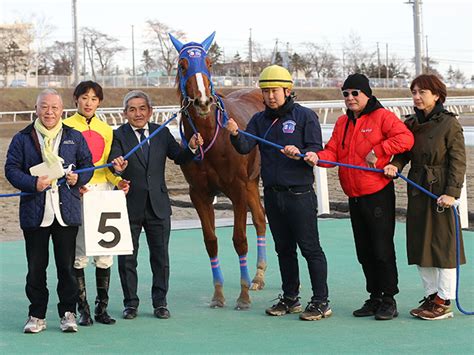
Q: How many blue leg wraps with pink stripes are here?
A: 3